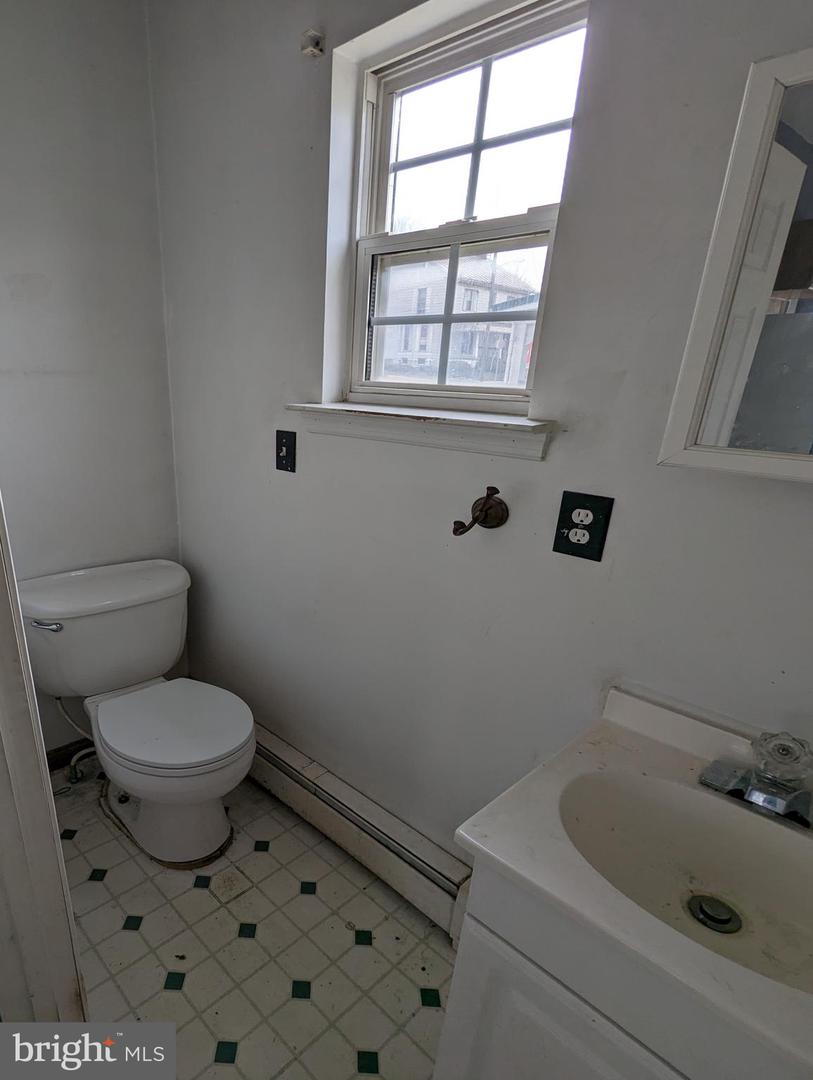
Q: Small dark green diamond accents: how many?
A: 13